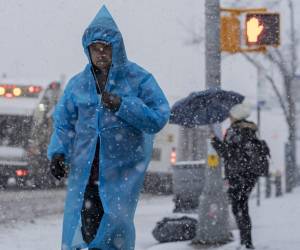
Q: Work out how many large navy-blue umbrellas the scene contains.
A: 1